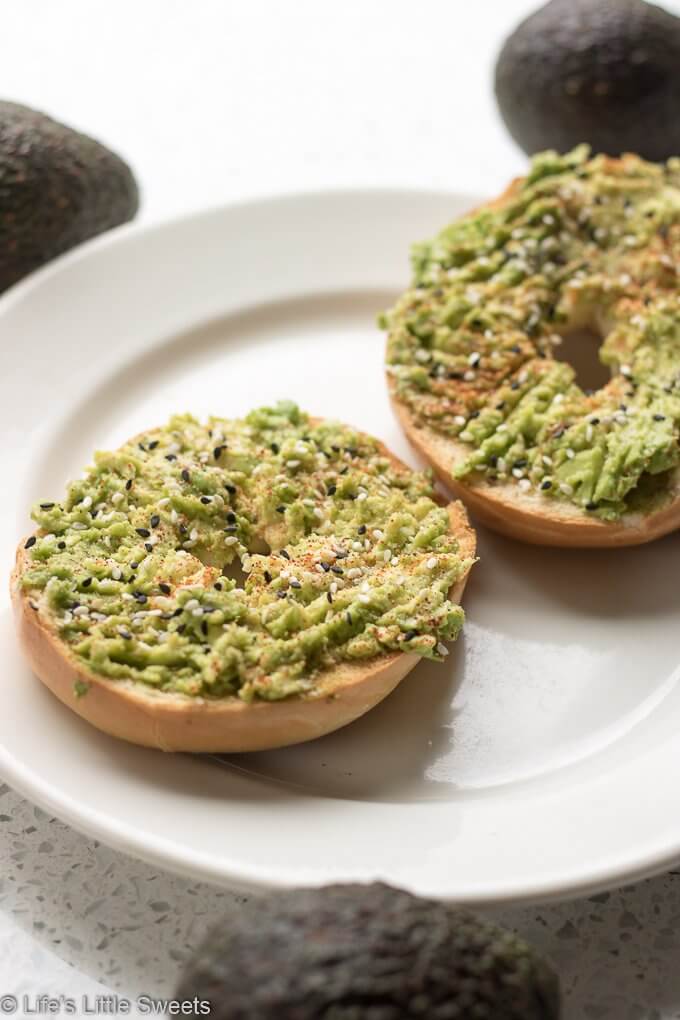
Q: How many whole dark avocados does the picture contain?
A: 3